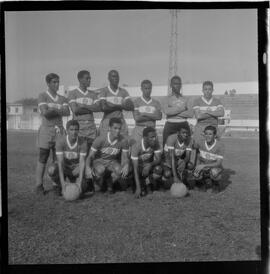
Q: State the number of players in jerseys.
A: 11